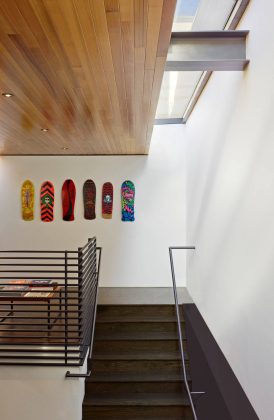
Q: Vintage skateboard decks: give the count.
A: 6